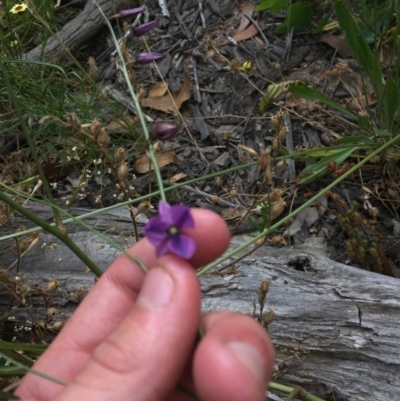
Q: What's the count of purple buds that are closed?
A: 4